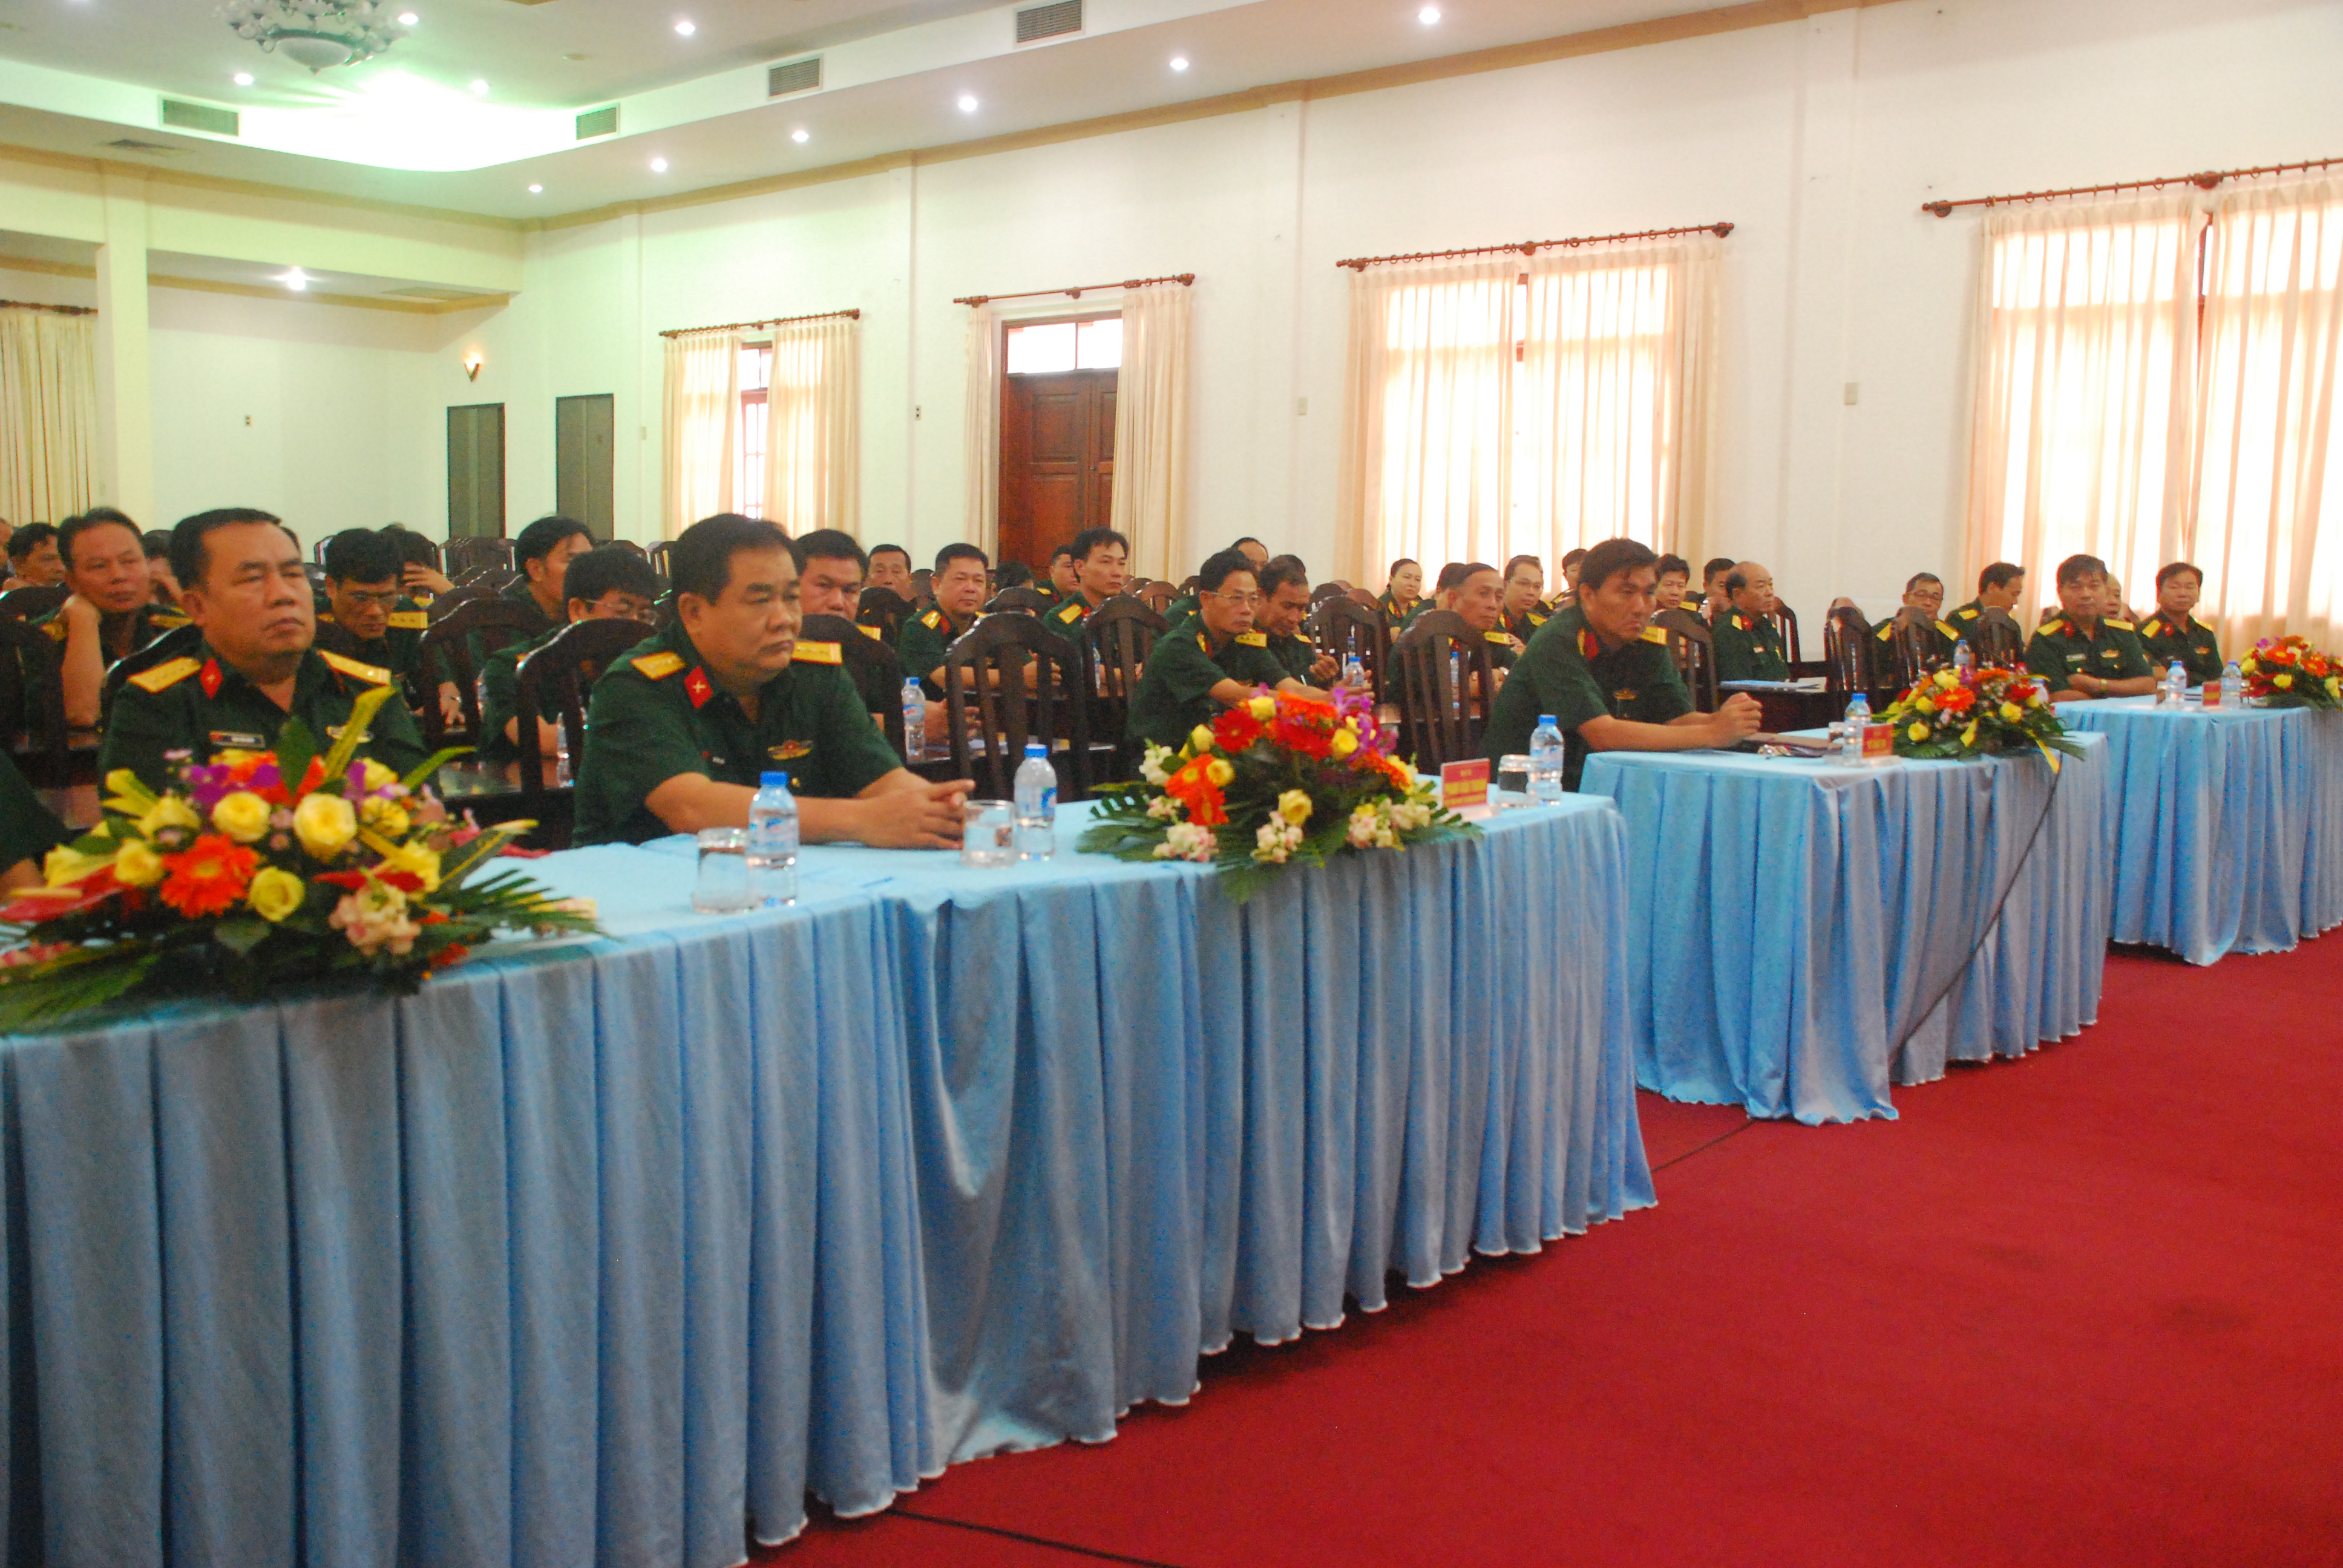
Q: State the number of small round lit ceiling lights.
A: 11